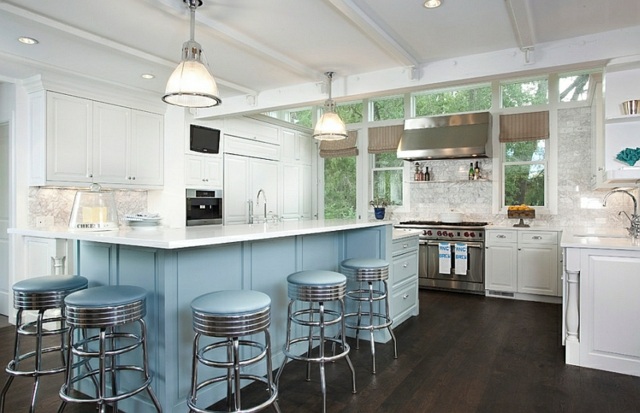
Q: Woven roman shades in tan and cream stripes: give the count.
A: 3